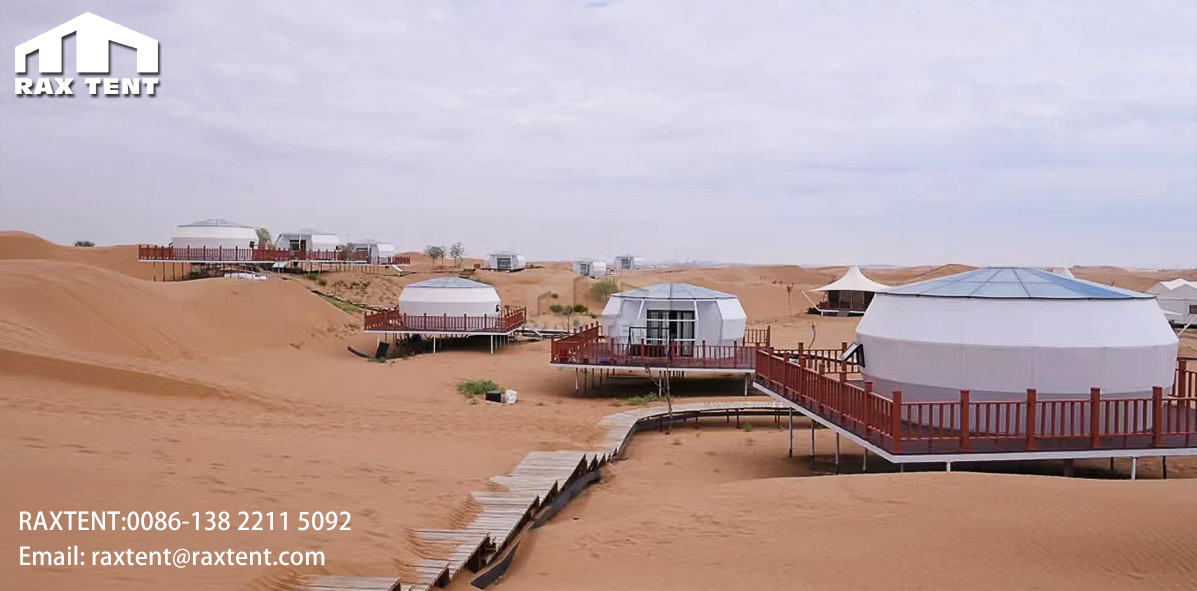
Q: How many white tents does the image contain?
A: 12